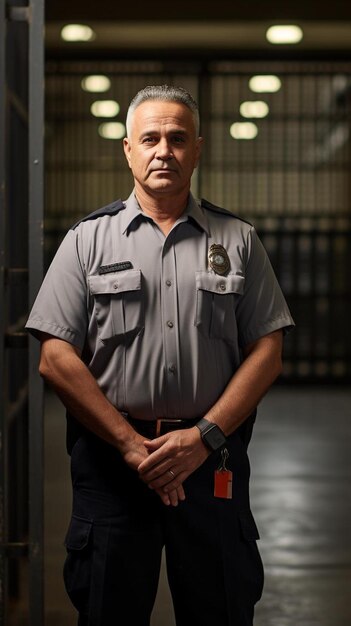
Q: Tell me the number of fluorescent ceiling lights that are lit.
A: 8